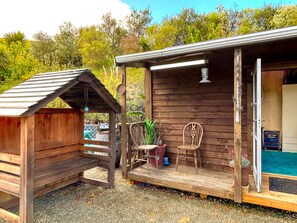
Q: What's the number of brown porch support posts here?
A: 2